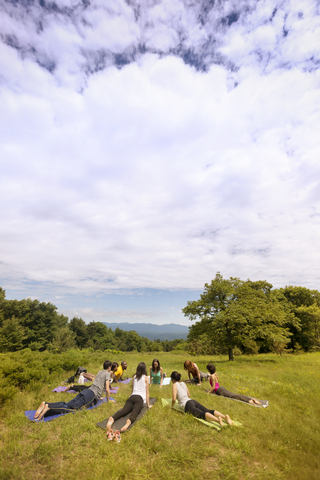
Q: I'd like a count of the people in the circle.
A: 8